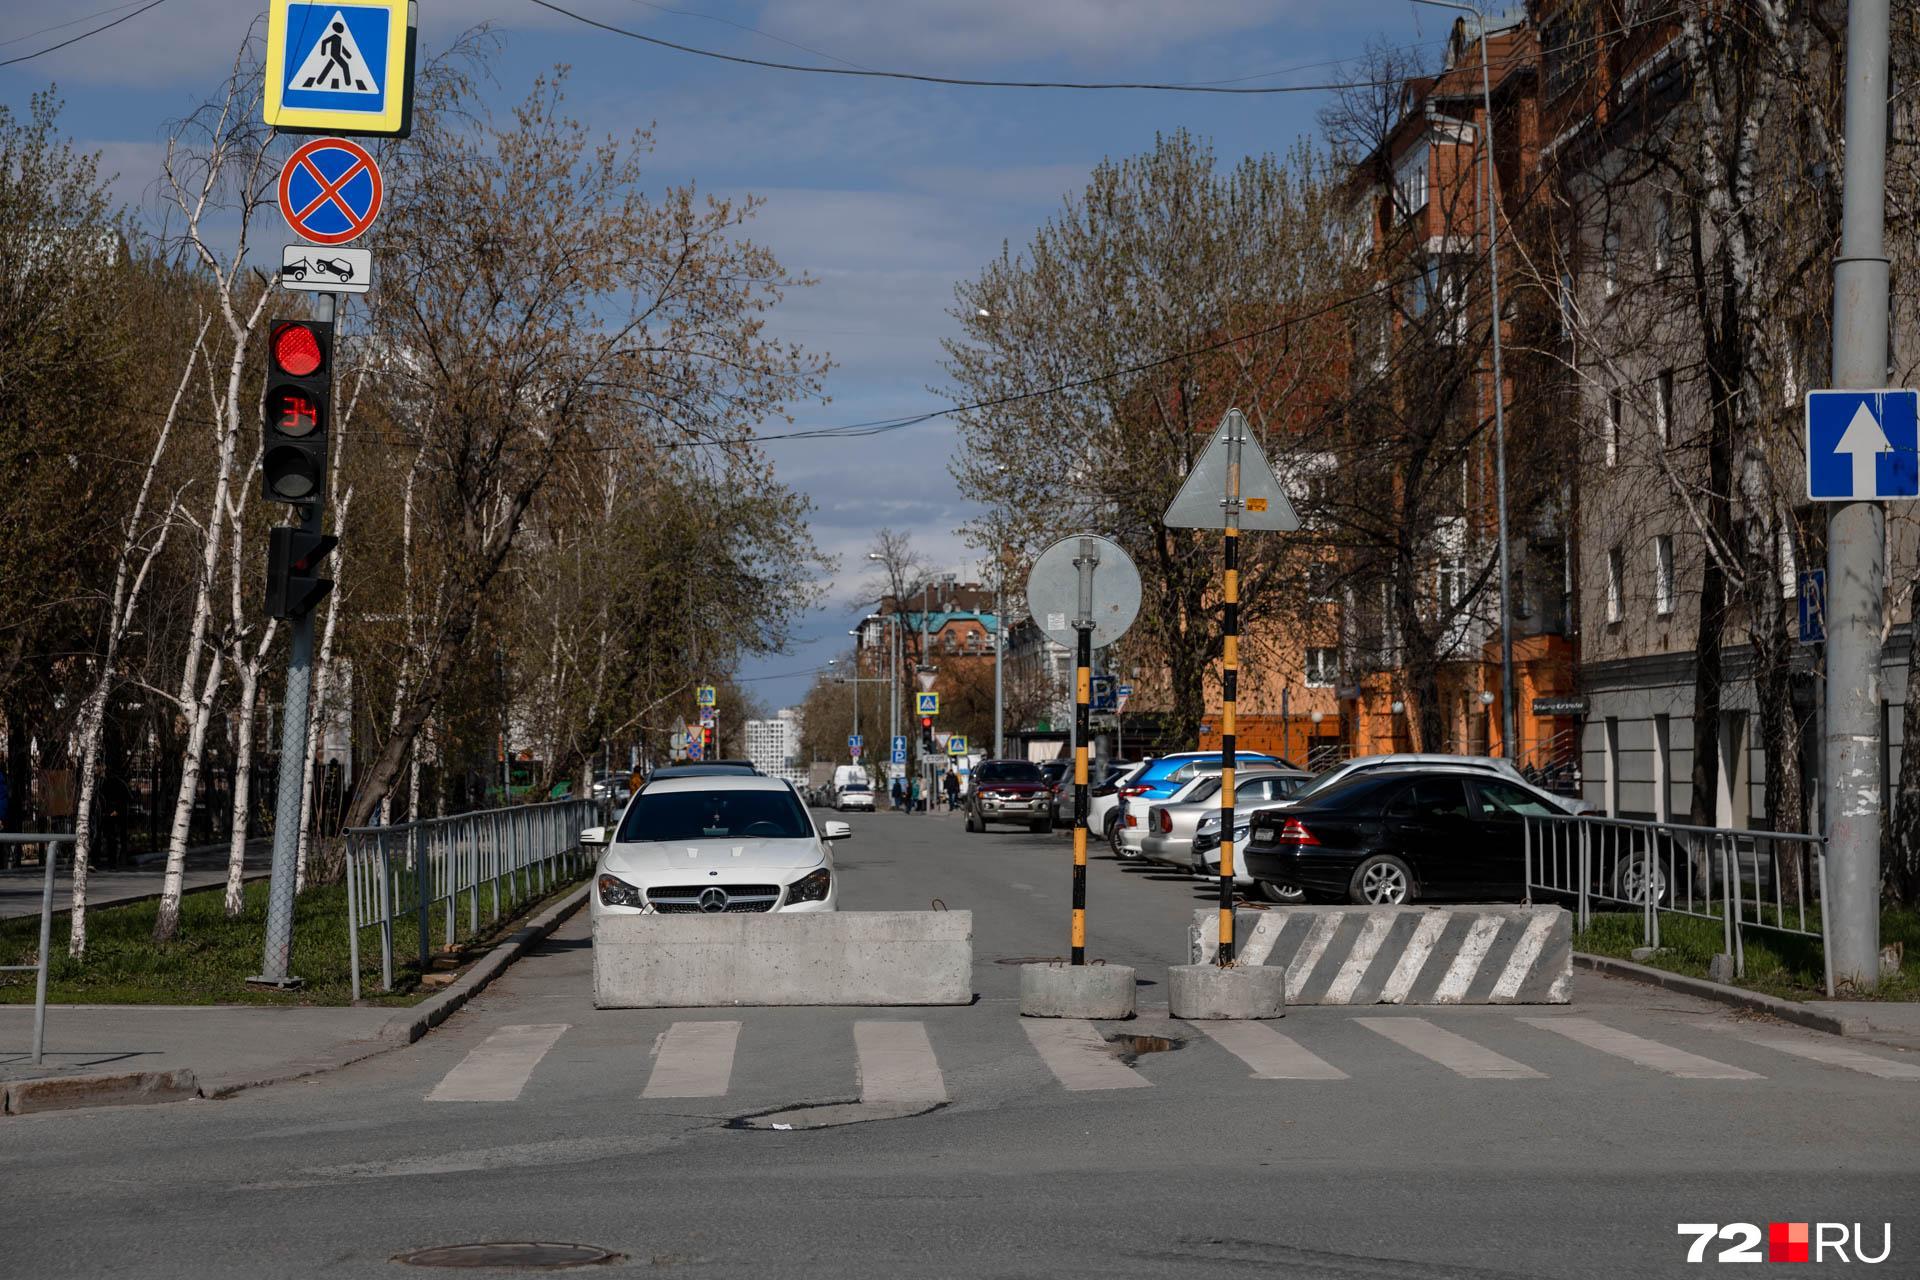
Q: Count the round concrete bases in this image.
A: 2